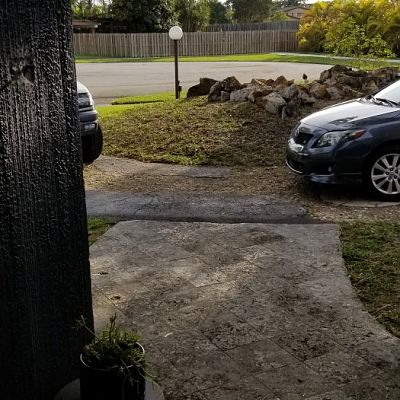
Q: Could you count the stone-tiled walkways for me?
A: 1